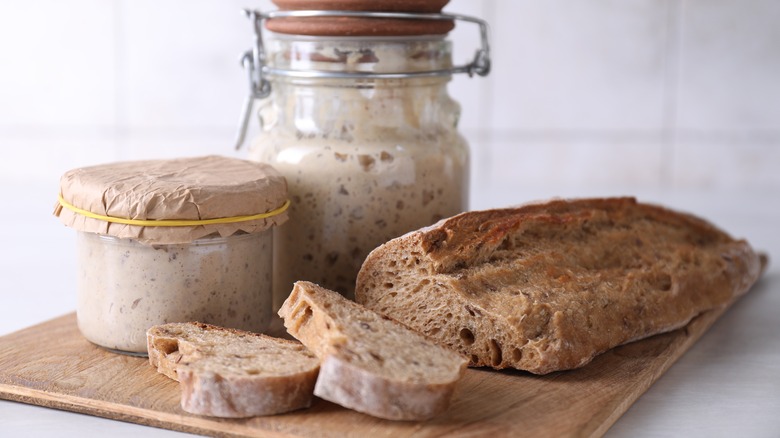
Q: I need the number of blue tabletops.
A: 0